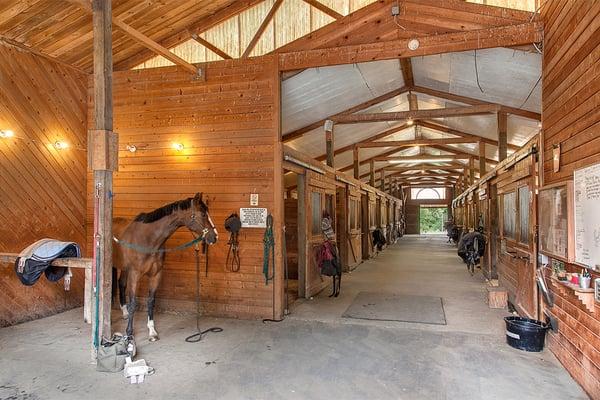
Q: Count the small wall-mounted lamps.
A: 4